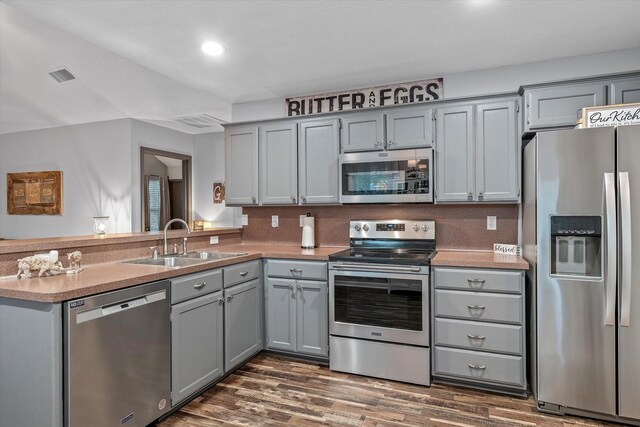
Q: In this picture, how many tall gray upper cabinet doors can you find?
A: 5